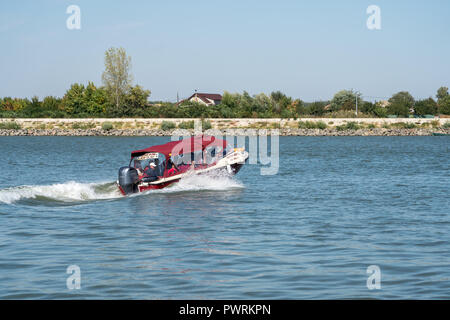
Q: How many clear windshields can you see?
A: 1